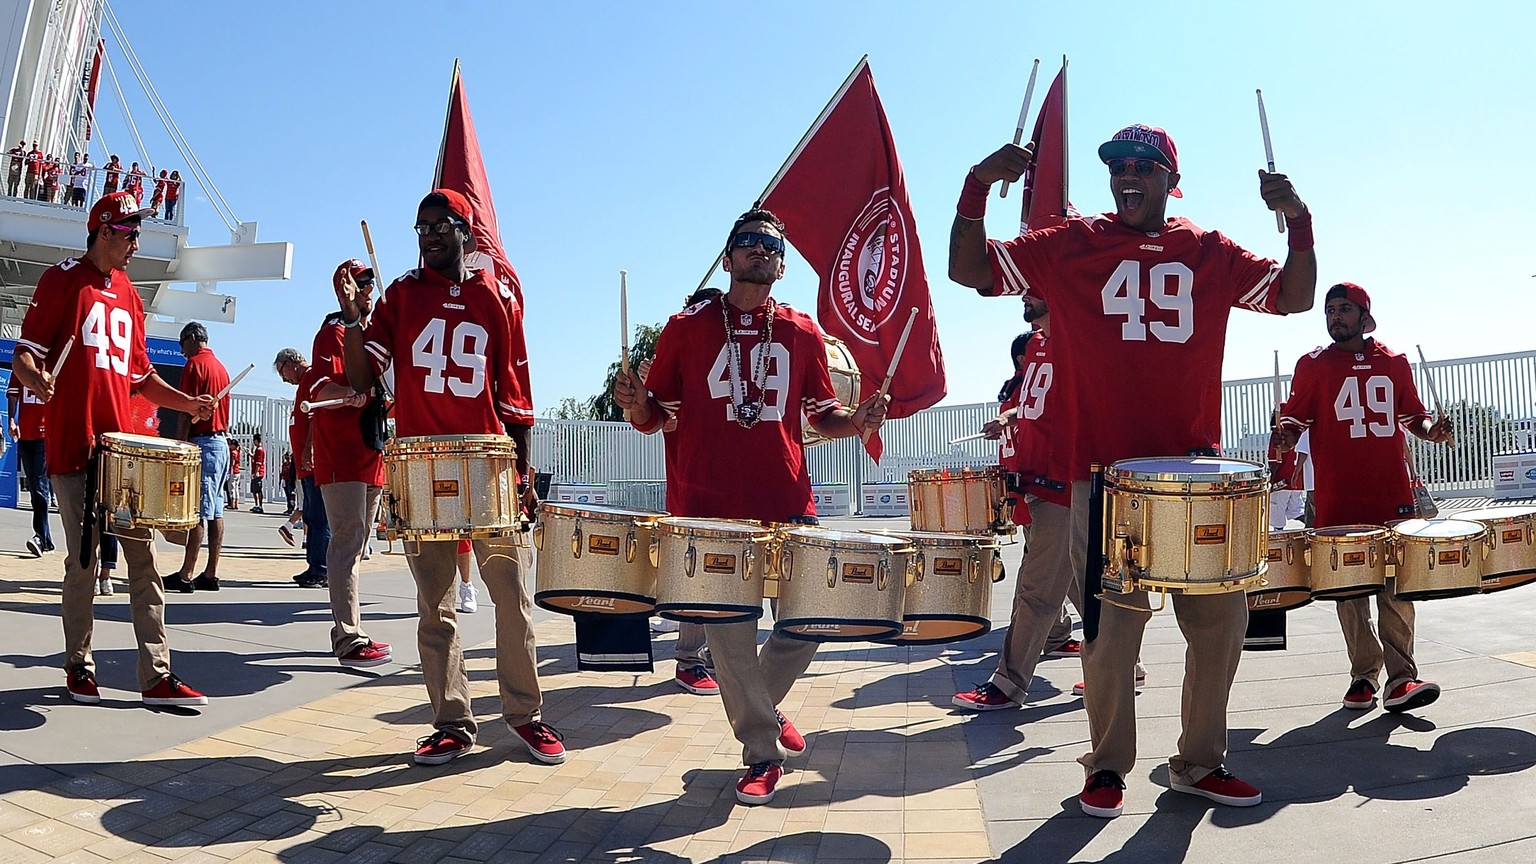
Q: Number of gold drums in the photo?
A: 13